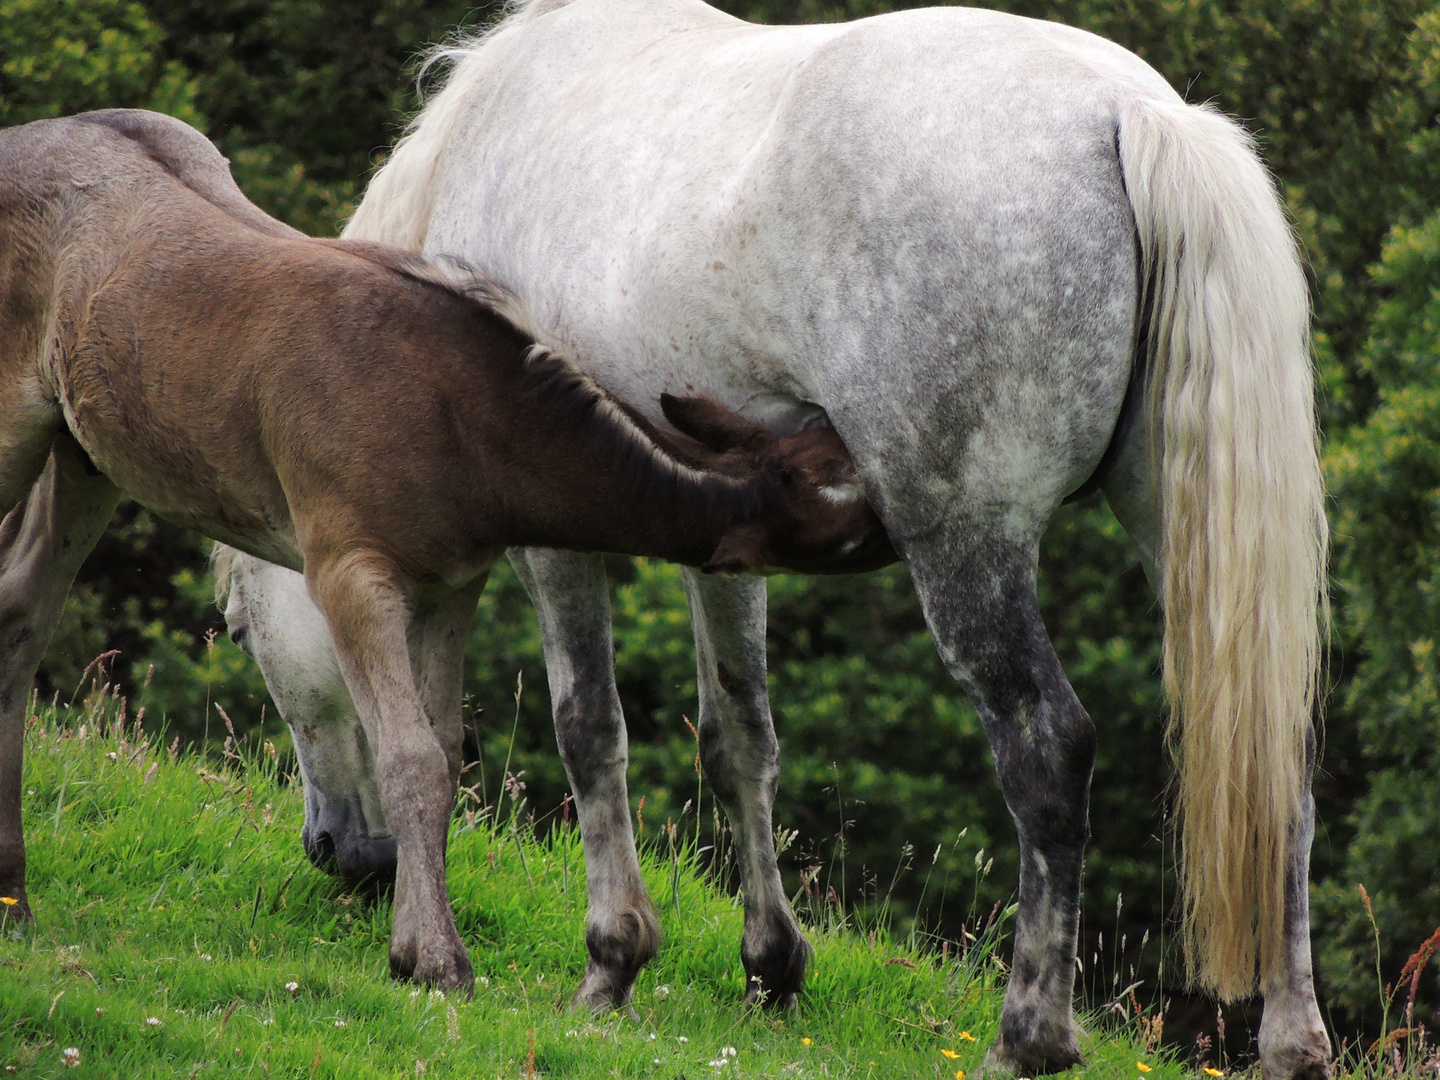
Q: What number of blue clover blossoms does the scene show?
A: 0